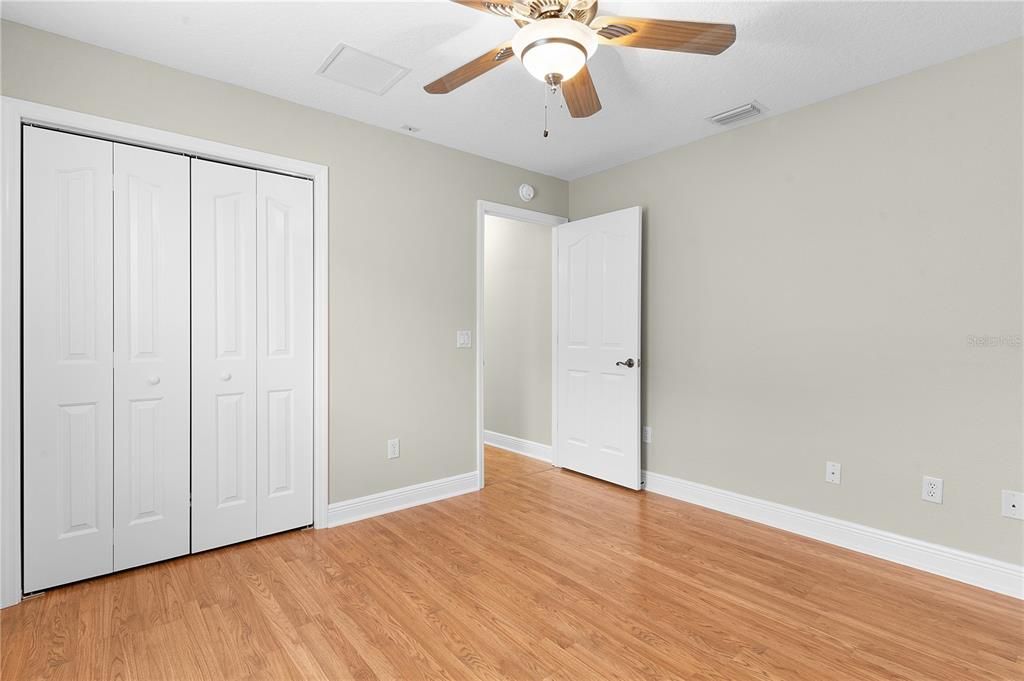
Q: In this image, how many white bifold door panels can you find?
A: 4